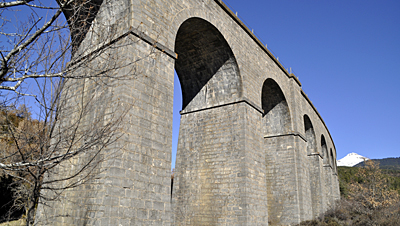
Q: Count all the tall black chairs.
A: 0